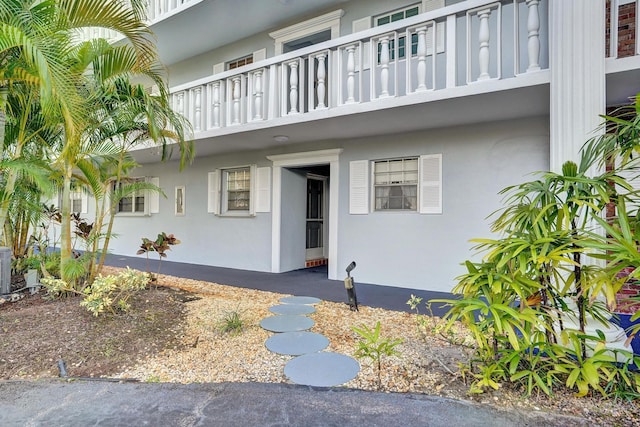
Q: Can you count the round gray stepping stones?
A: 5